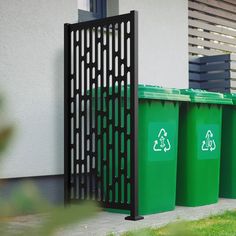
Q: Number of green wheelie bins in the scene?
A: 3